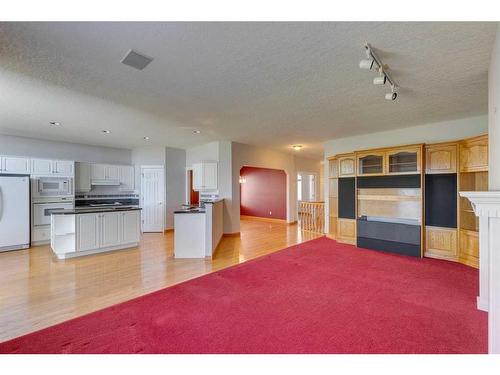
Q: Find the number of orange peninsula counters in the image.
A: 0